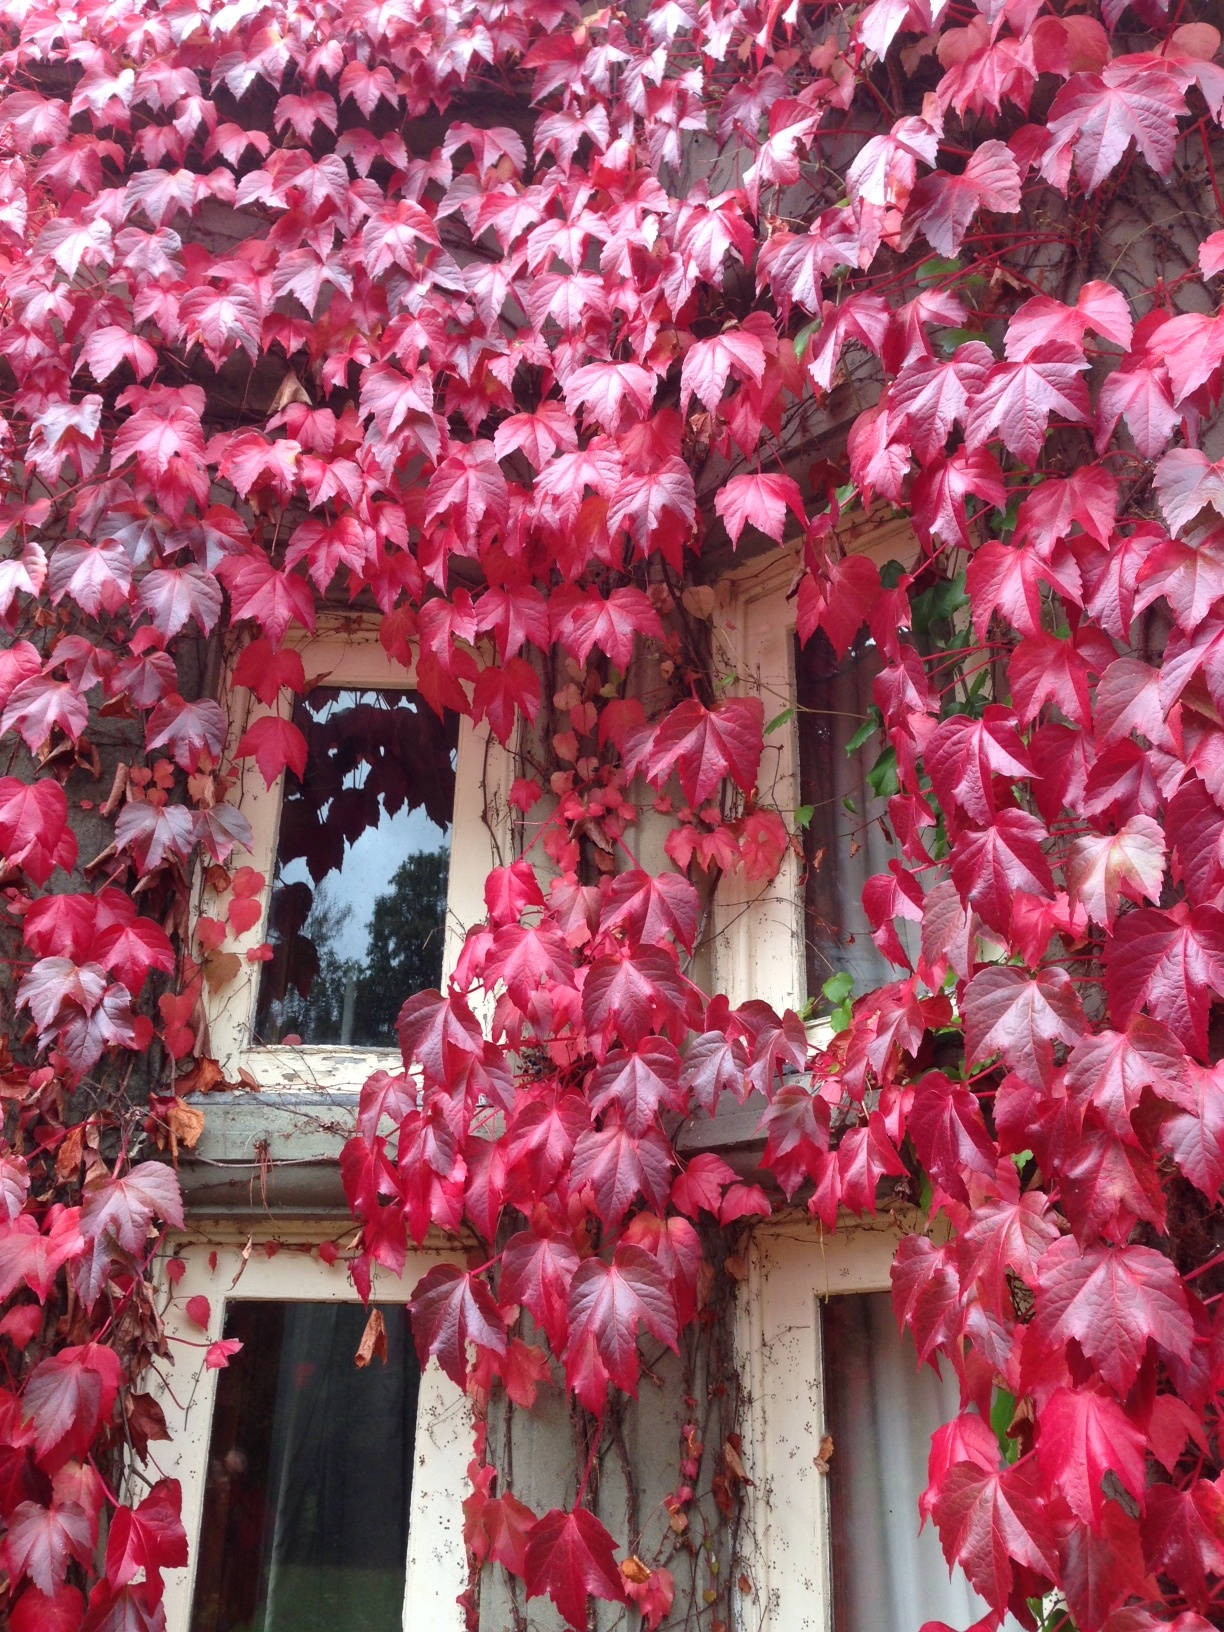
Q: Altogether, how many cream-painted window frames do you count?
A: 4